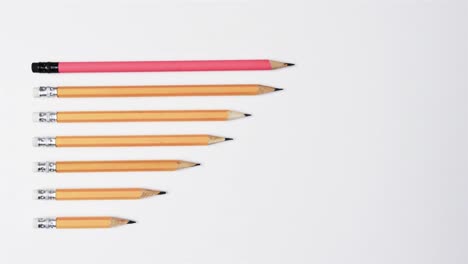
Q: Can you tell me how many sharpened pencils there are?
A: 7